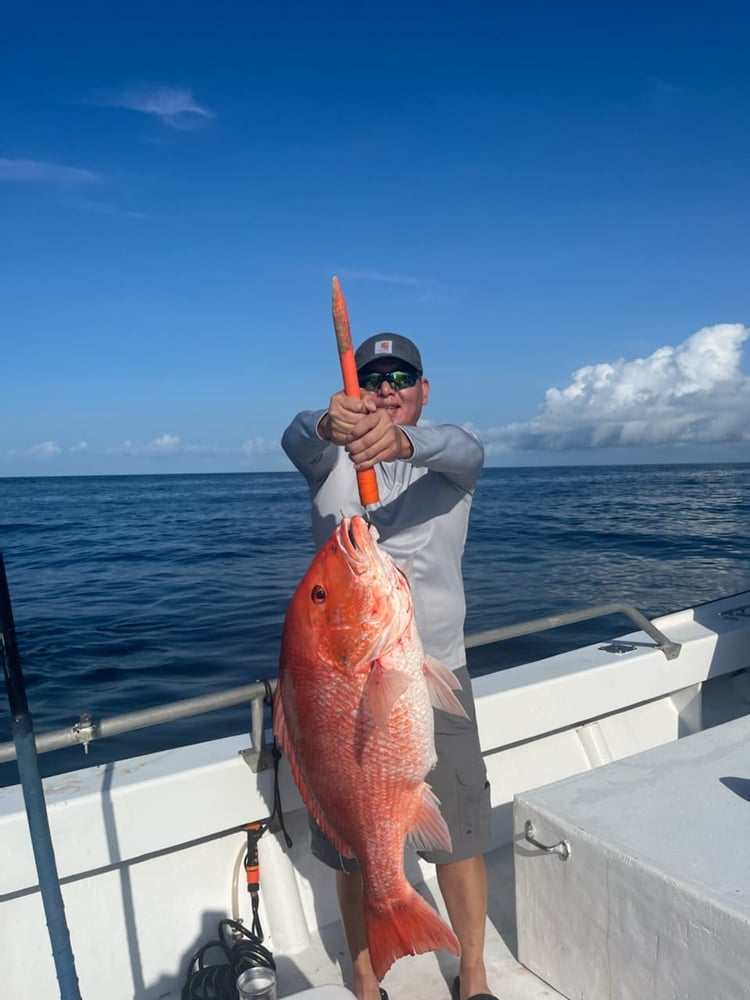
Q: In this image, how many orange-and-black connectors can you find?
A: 1